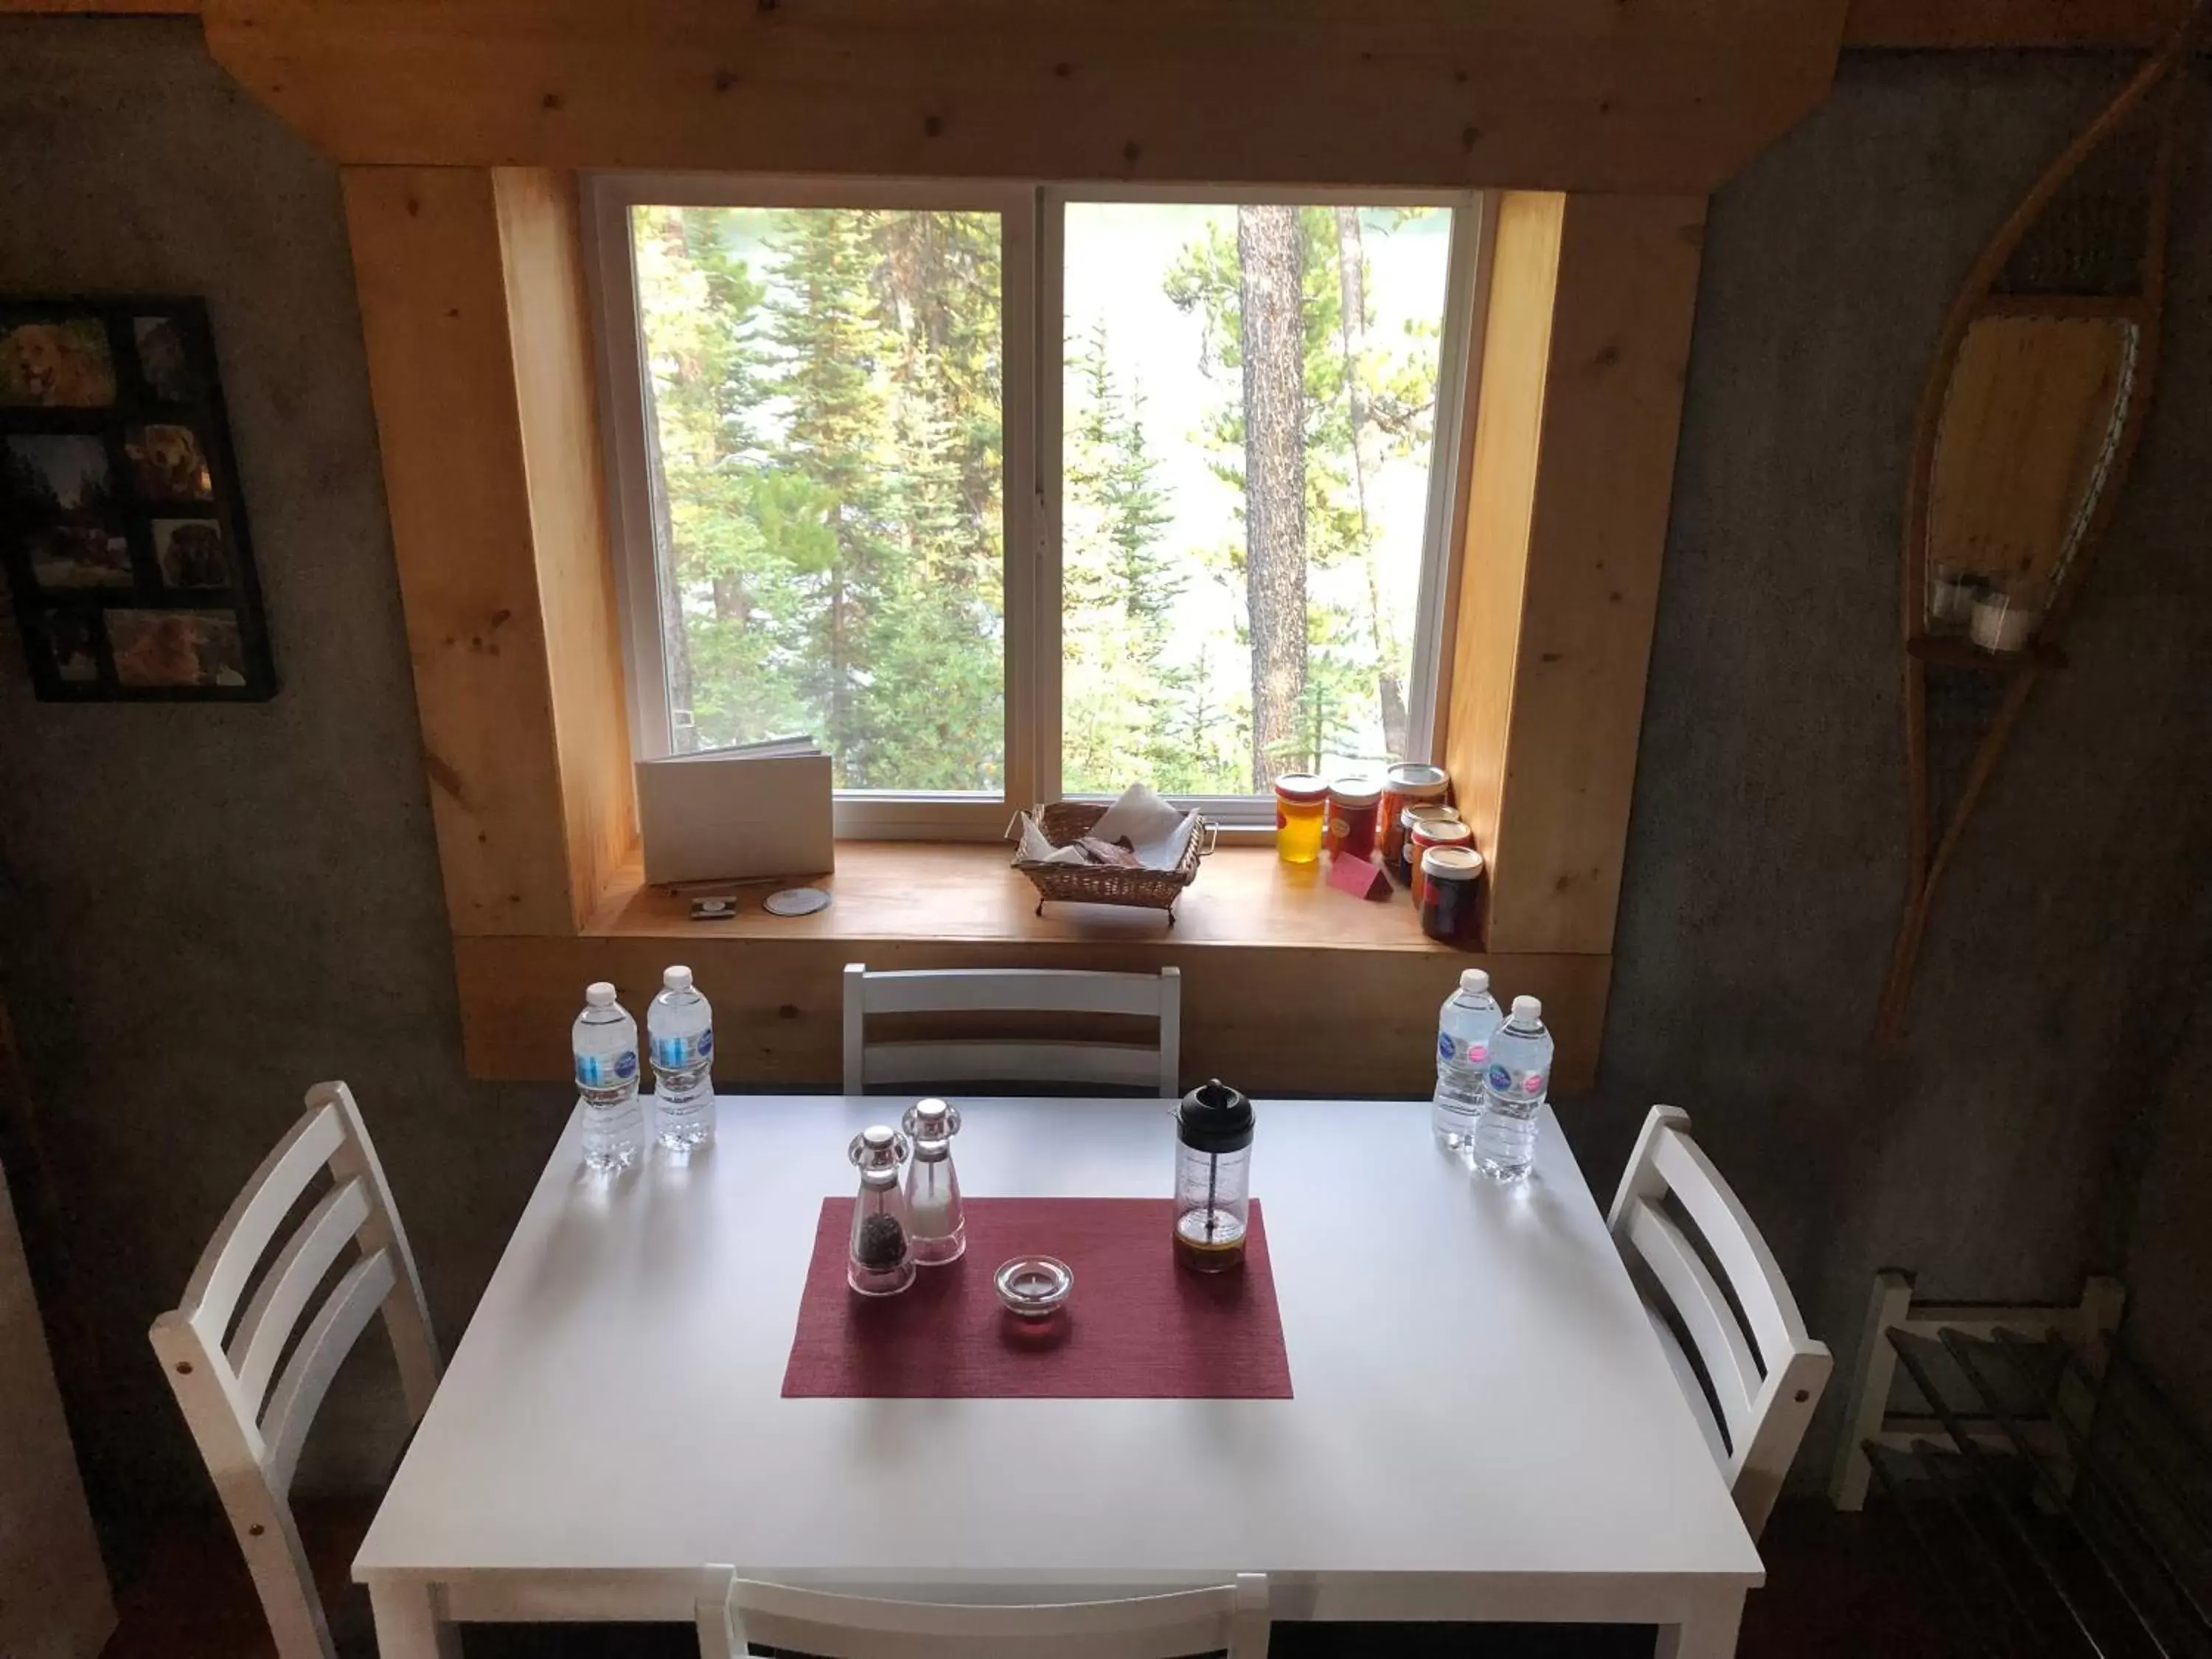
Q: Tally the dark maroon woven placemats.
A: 1